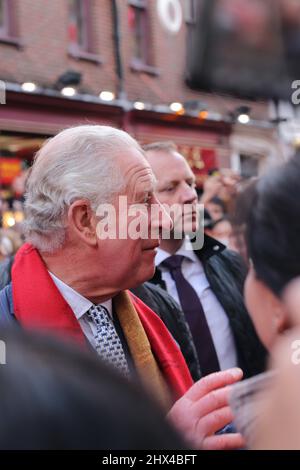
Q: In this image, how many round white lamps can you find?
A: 6